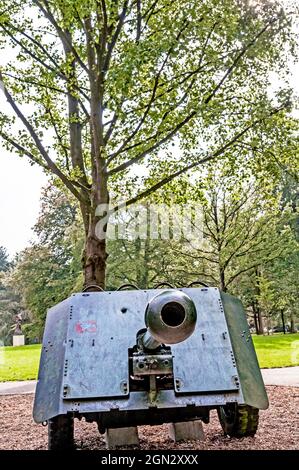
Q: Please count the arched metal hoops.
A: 4